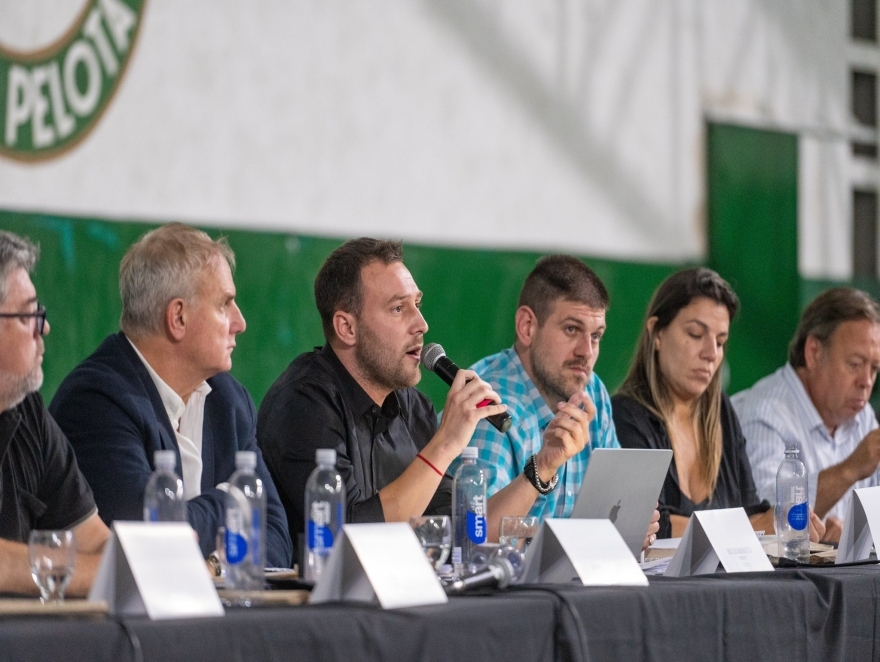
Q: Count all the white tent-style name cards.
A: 5